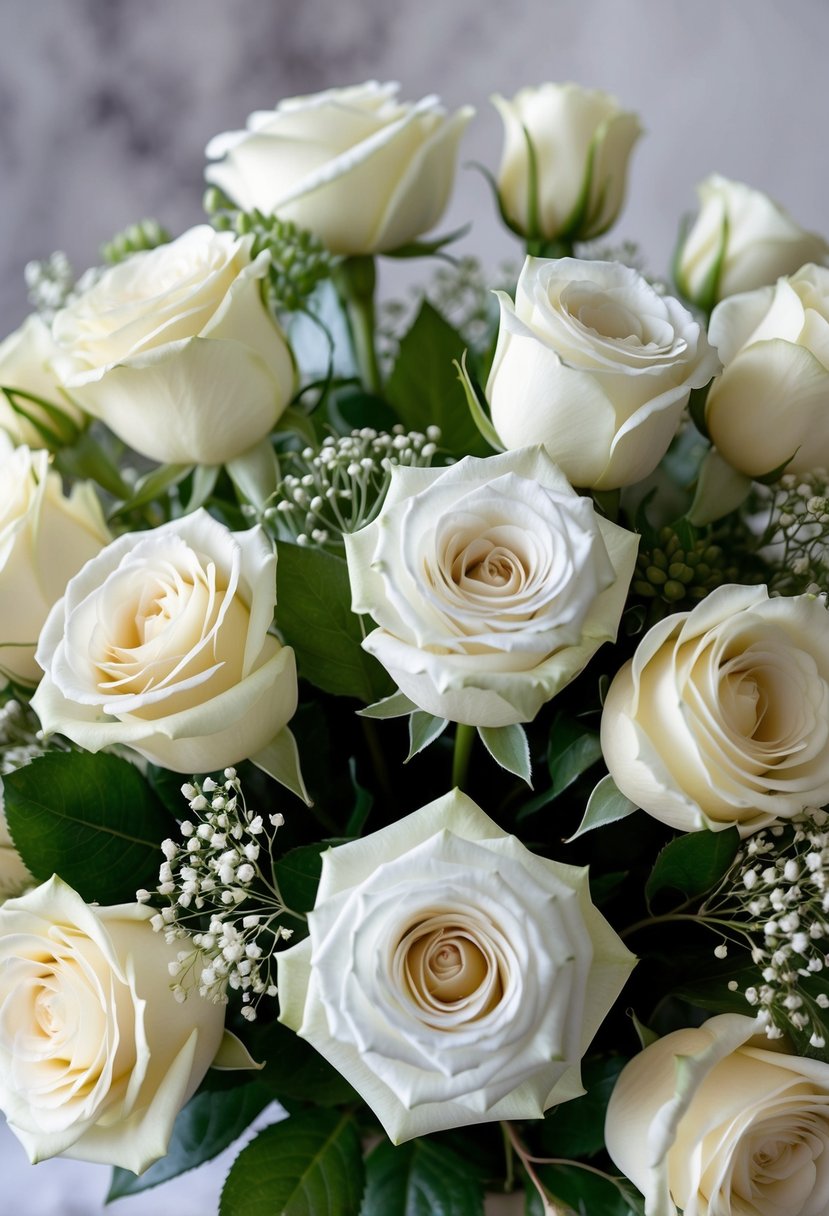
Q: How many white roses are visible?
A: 14